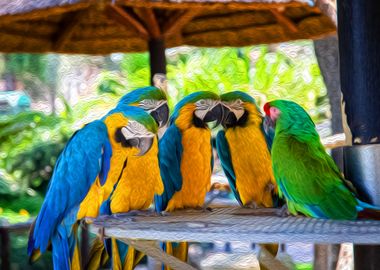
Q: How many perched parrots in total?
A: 5